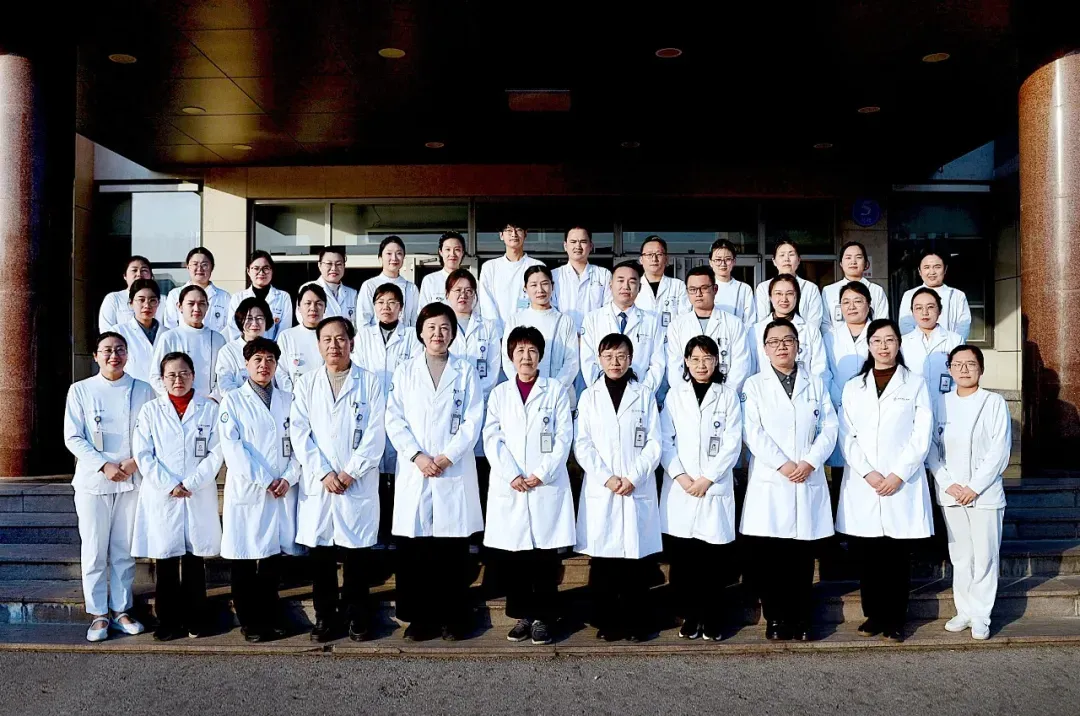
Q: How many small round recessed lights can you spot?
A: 10